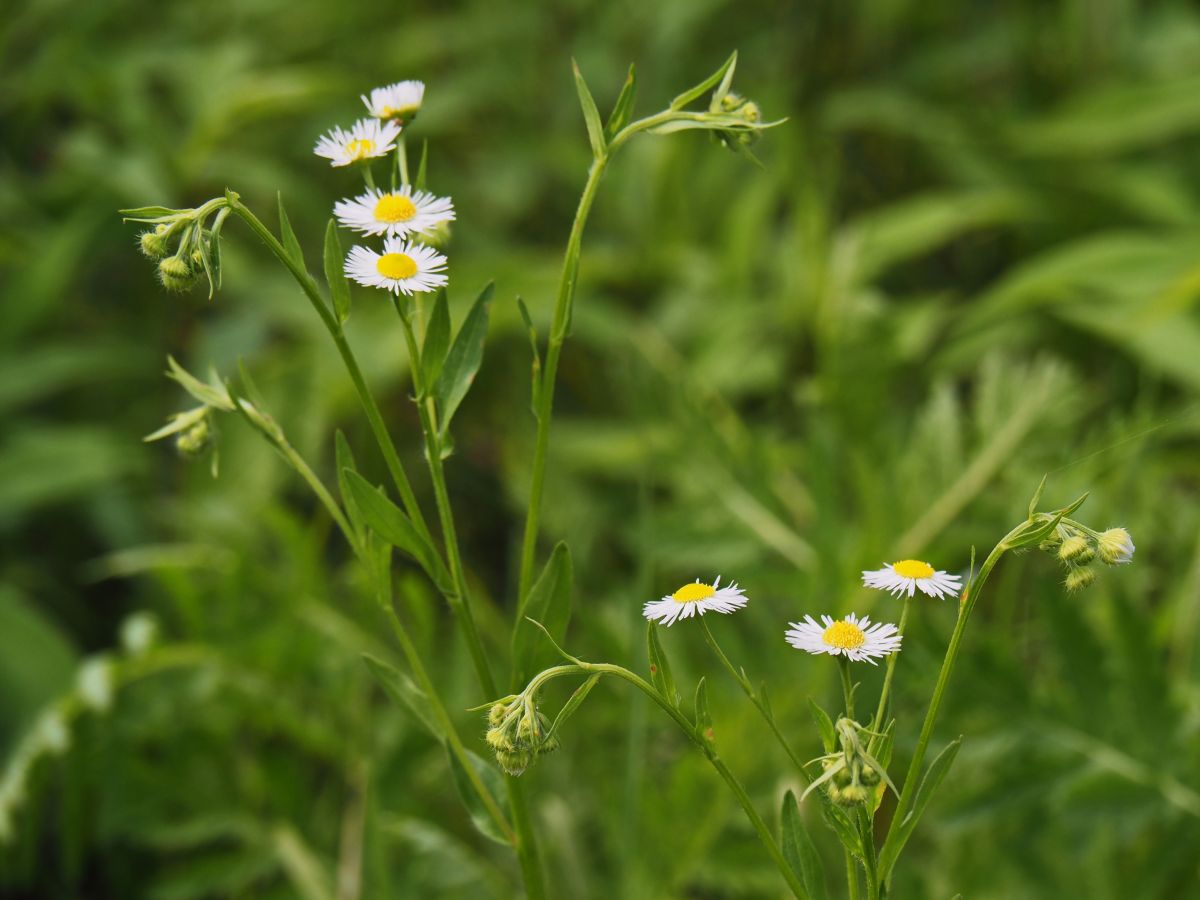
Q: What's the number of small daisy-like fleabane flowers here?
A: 7